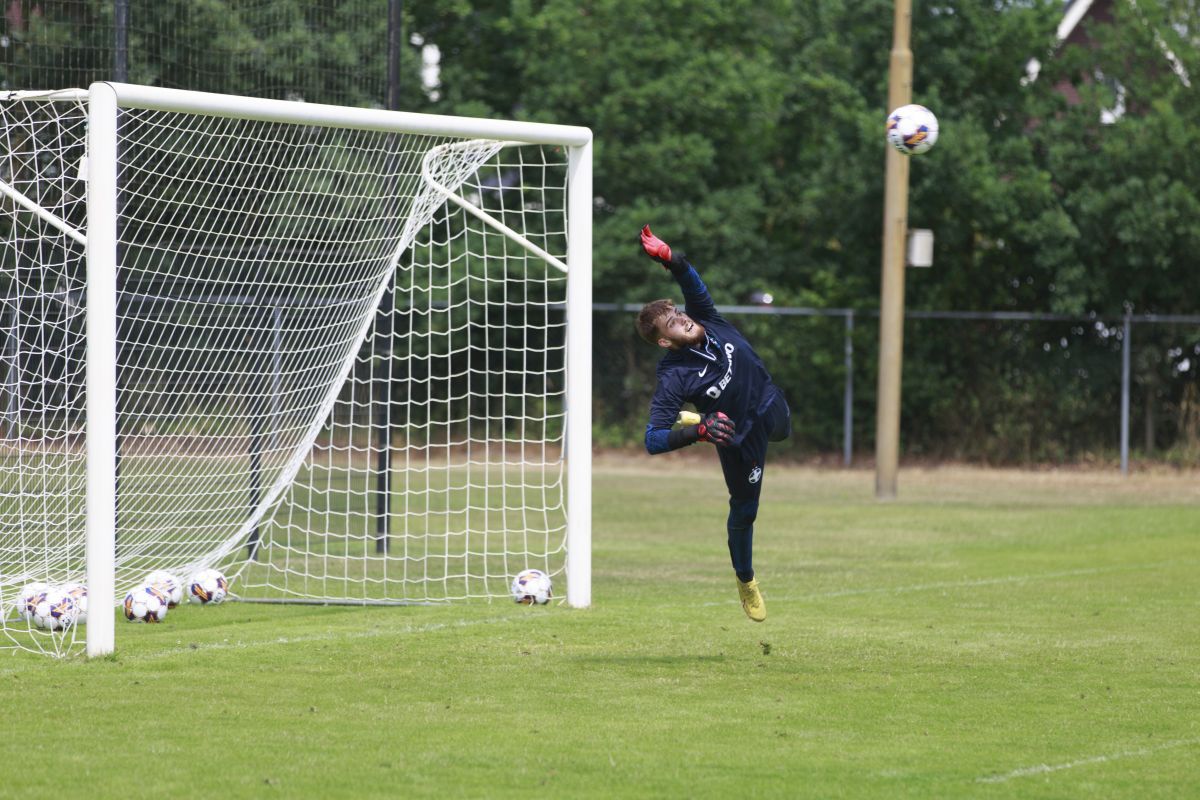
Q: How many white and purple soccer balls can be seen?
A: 8